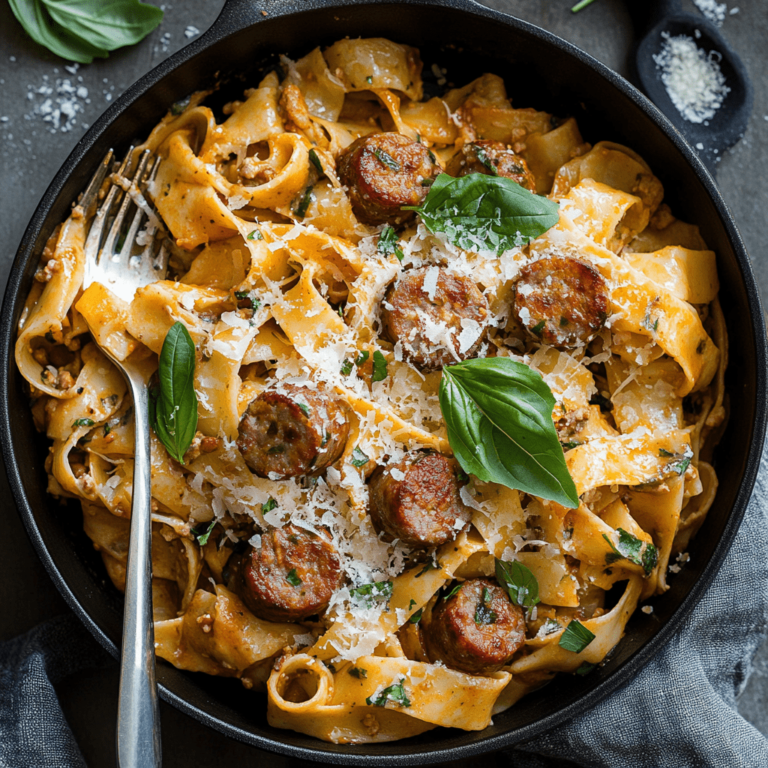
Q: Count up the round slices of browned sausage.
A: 8